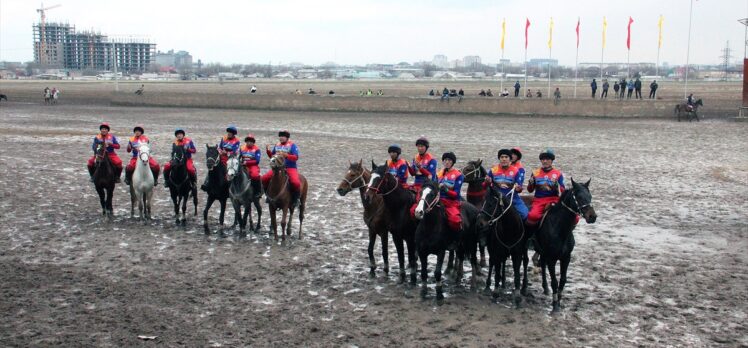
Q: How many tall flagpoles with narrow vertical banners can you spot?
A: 7